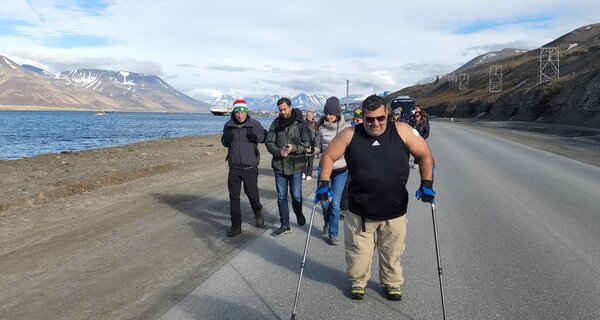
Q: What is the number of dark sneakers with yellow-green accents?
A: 2